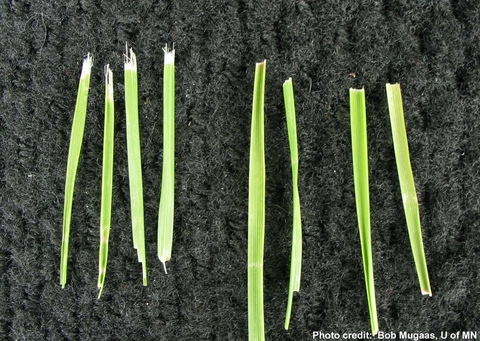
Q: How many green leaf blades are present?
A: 8